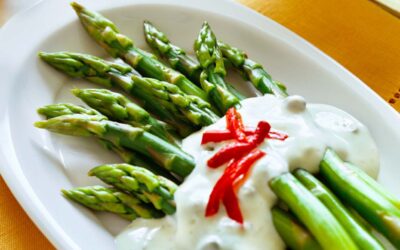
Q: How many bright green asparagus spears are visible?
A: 11